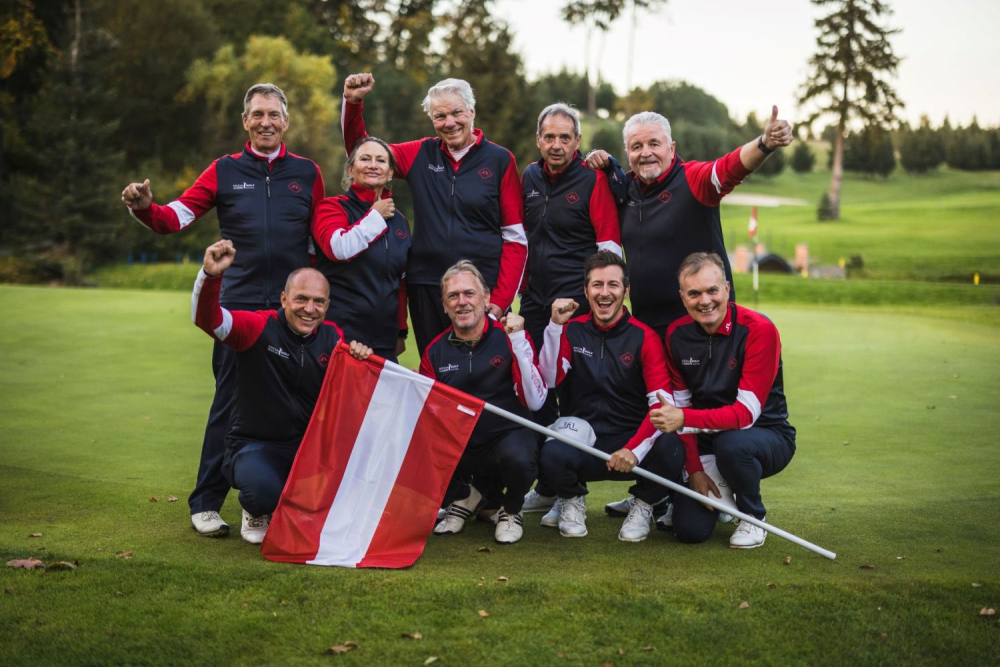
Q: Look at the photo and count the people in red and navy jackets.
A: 9